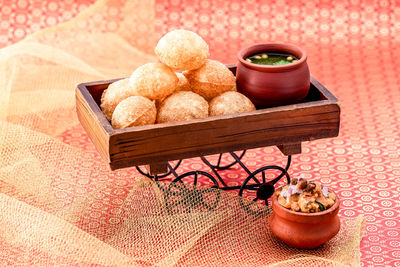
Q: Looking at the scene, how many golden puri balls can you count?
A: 8